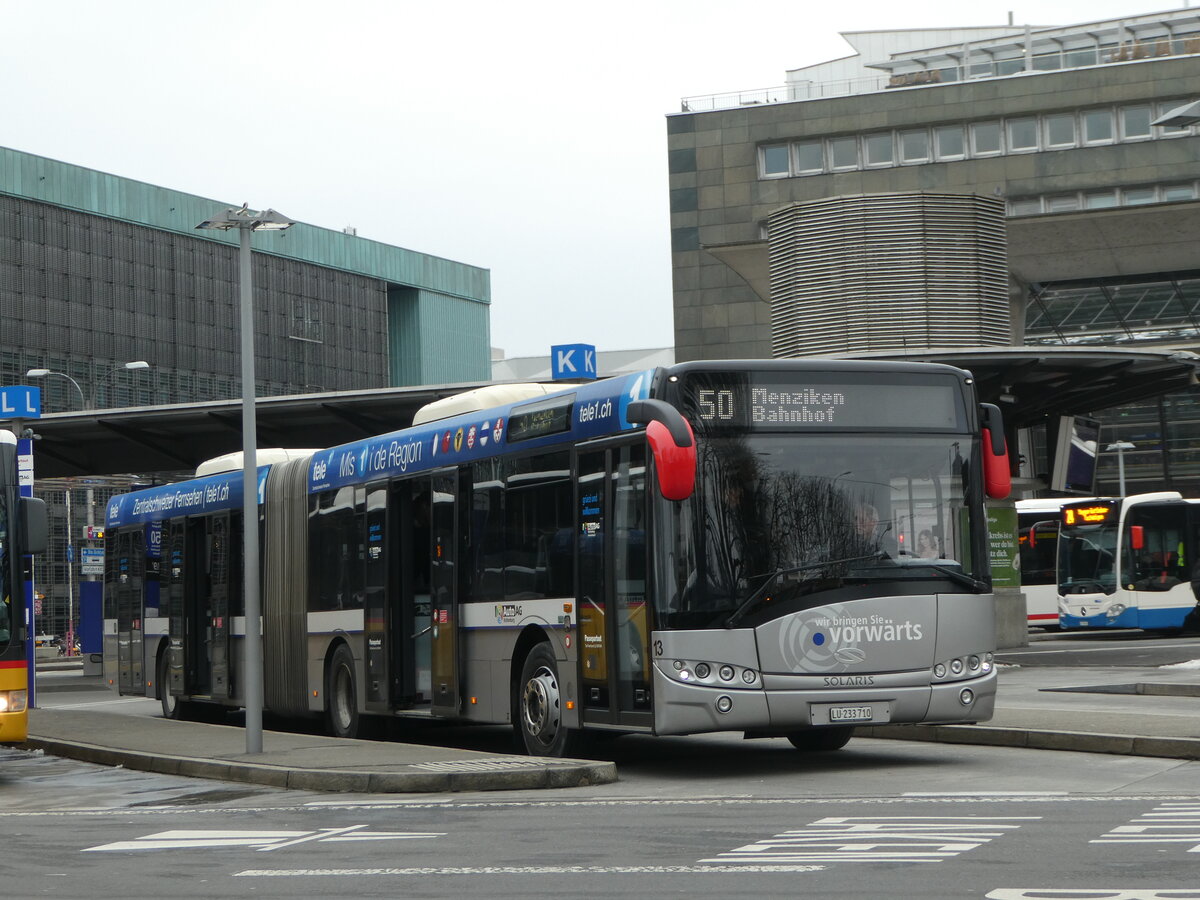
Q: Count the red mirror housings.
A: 4